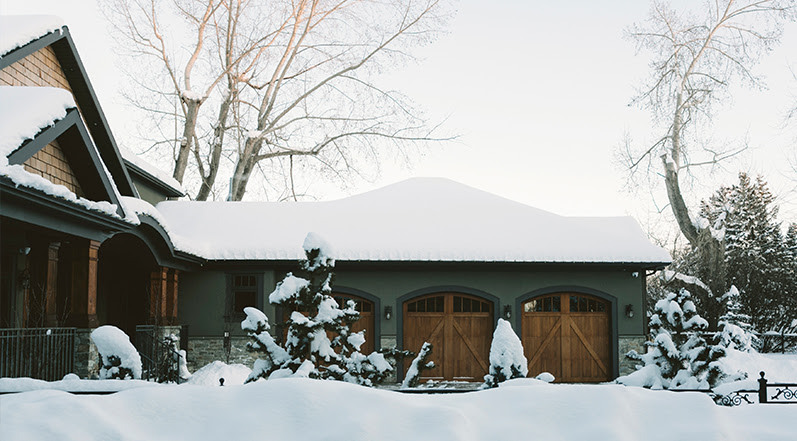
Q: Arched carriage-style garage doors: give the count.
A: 3